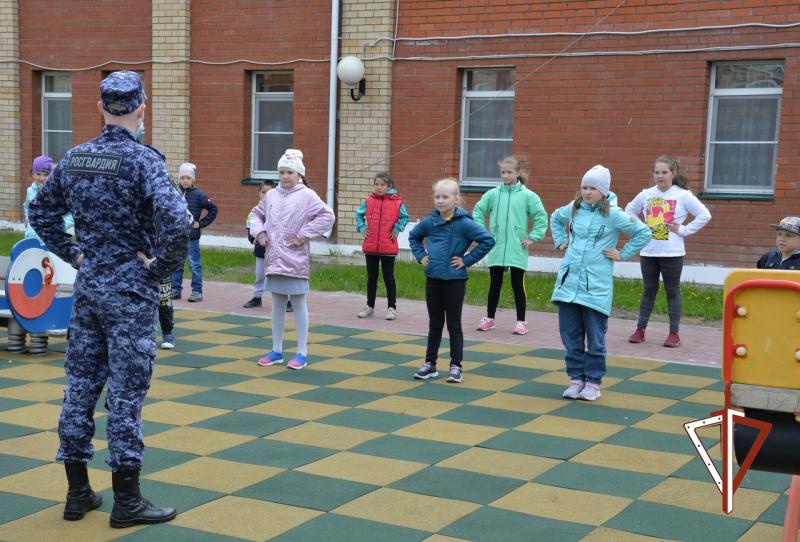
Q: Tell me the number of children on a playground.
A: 11